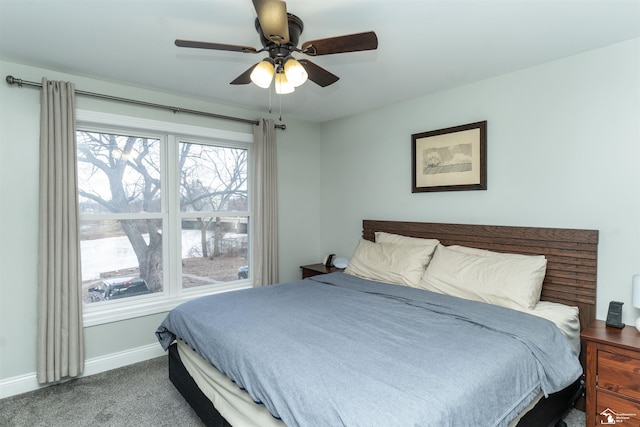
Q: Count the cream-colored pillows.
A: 4